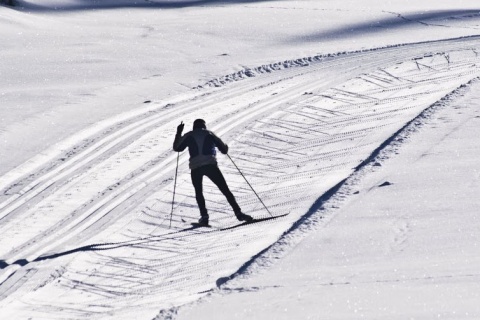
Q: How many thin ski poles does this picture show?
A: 2